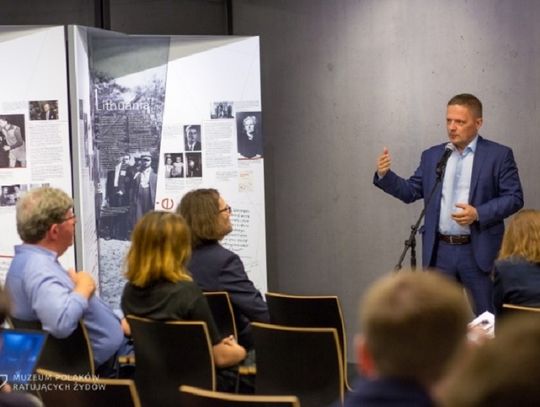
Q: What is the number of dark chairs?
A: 8